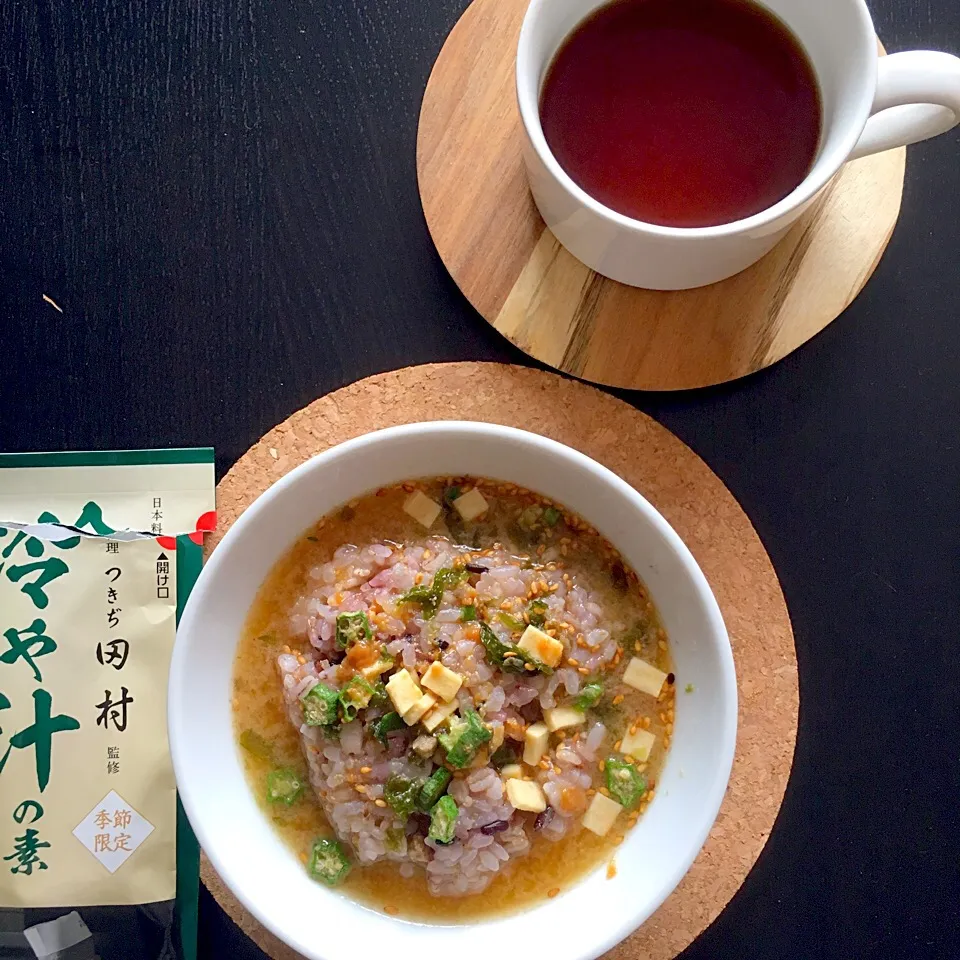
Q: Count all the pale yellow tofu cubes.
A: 14